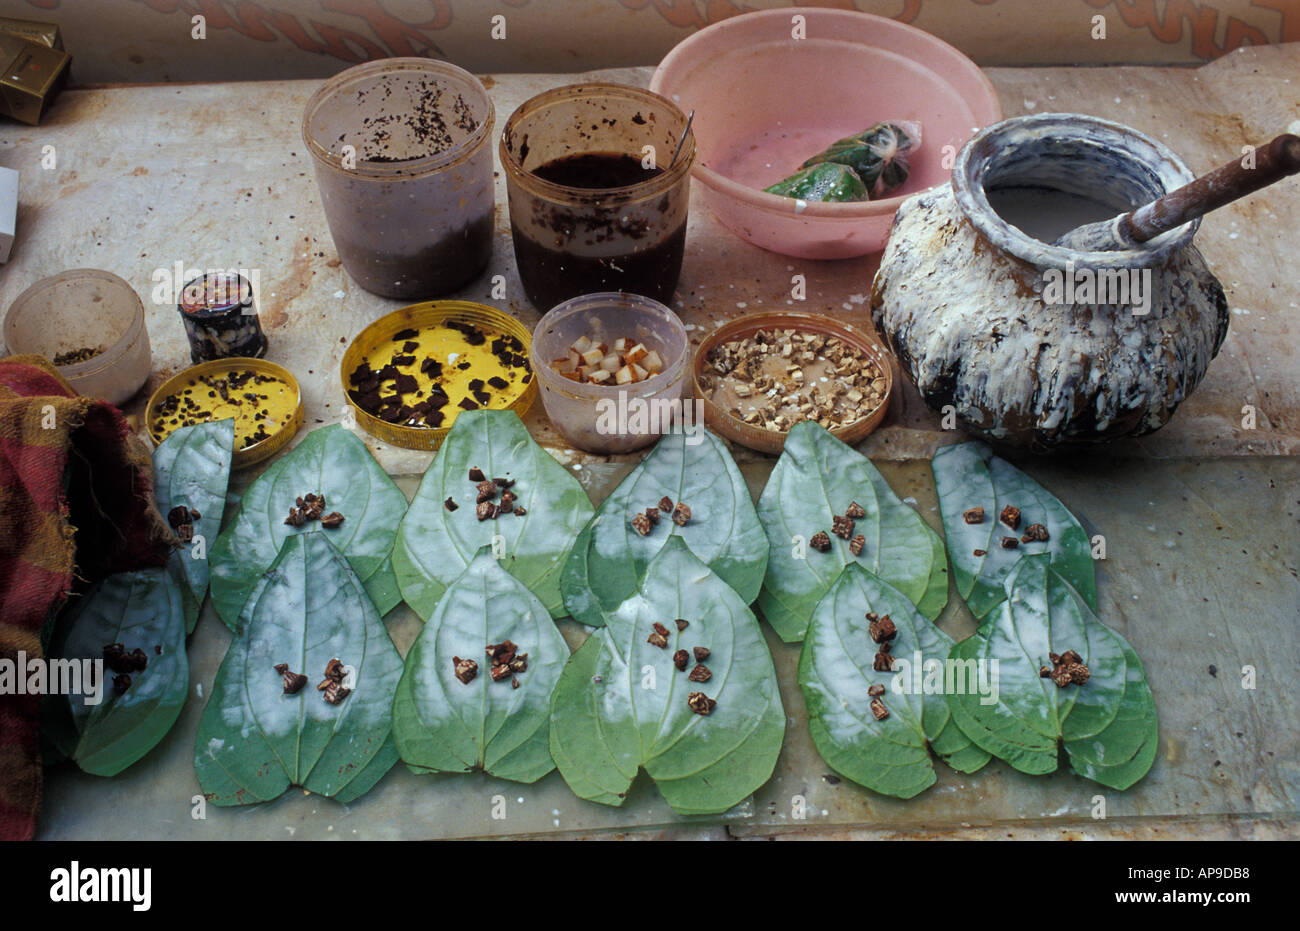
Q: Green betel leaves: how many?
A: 12